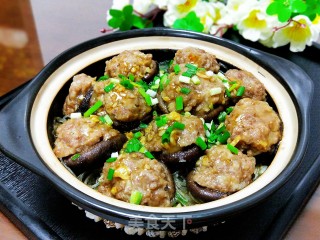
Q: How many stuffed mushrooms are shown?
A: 11